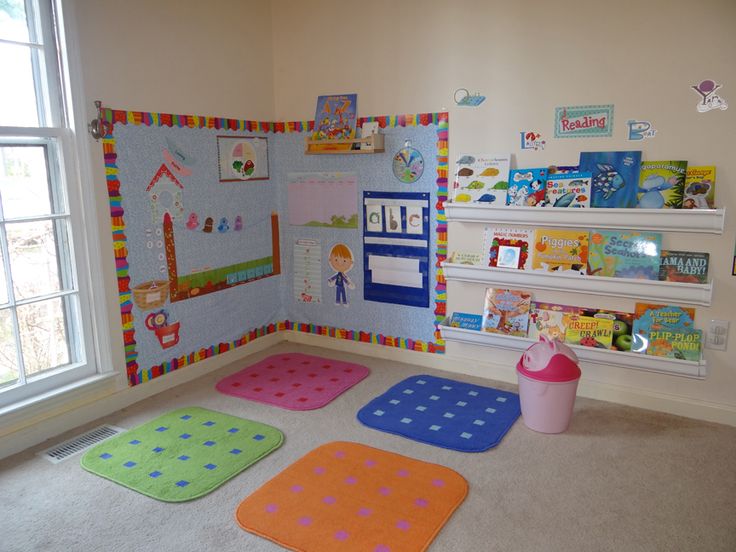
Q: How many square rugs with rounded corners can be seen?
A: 4